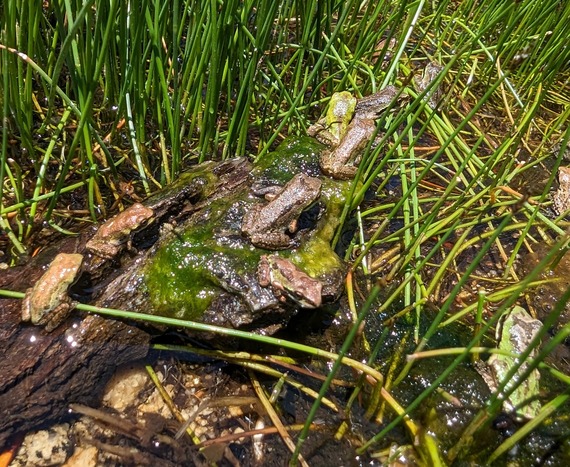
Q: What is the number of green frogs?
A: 2